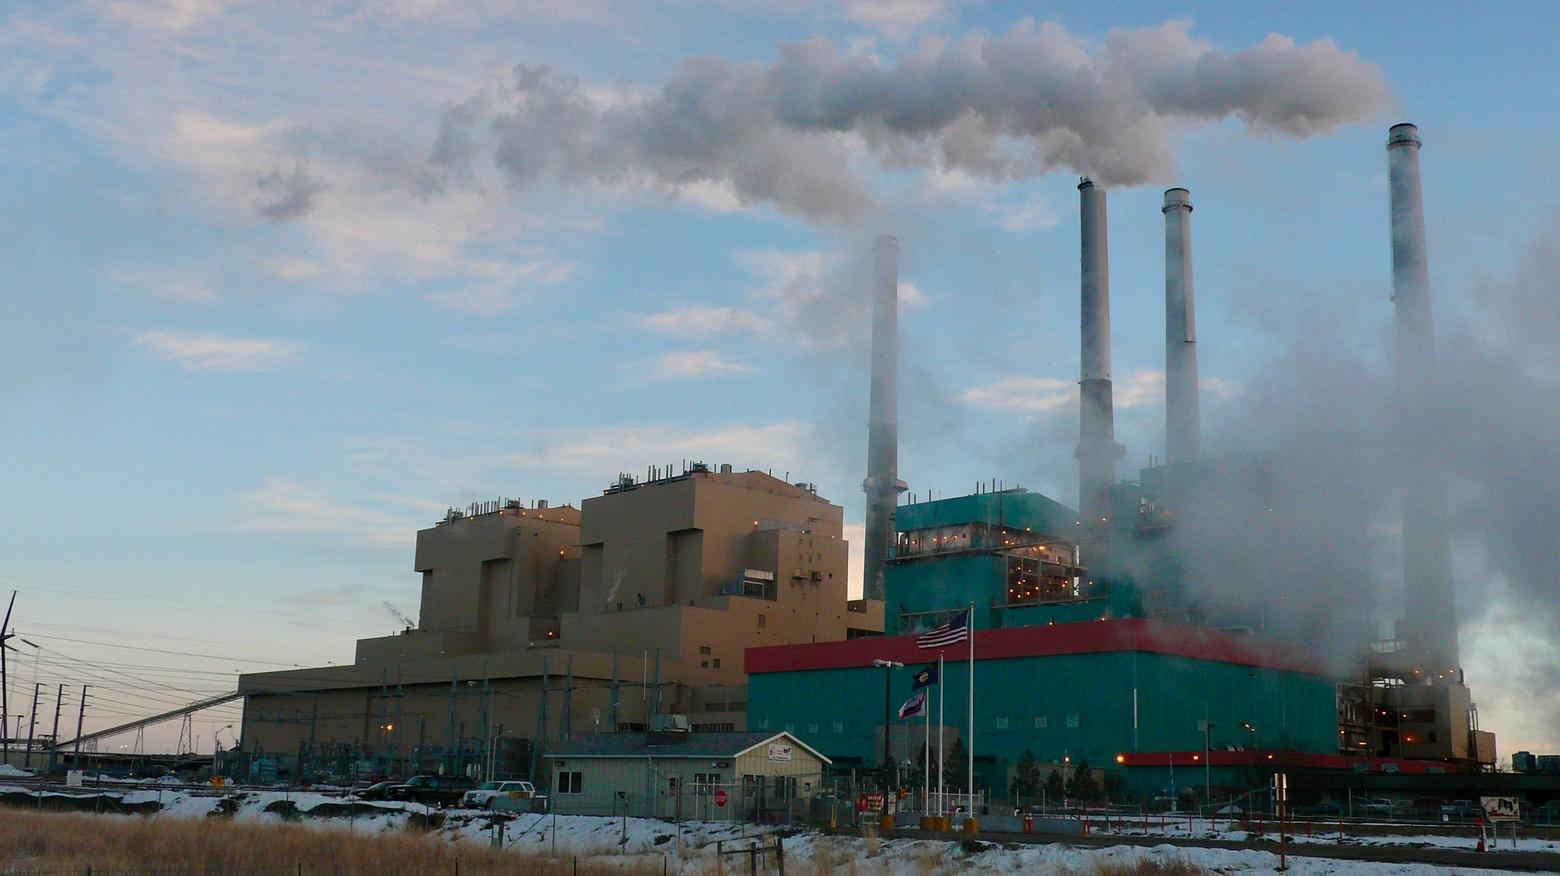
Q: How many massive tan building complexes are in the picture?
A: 2